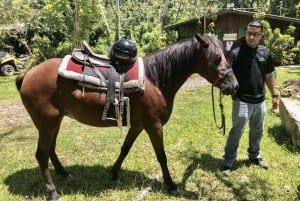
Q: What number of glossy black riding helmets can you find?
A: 1